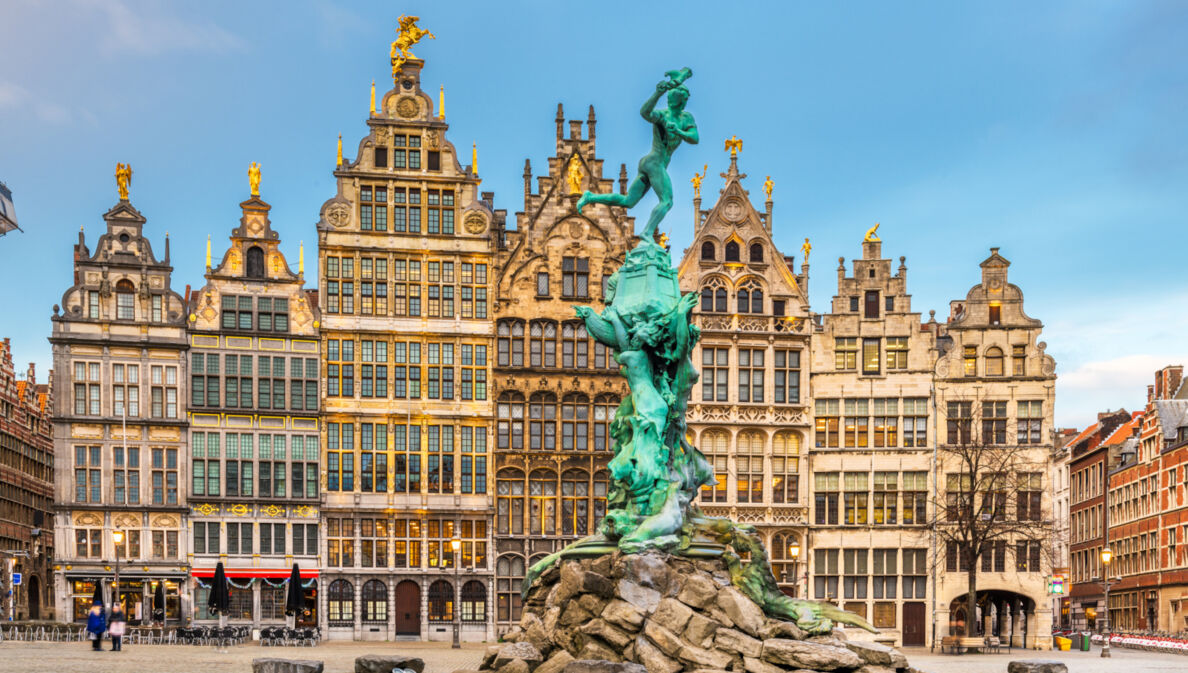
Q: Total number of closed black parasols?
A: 4